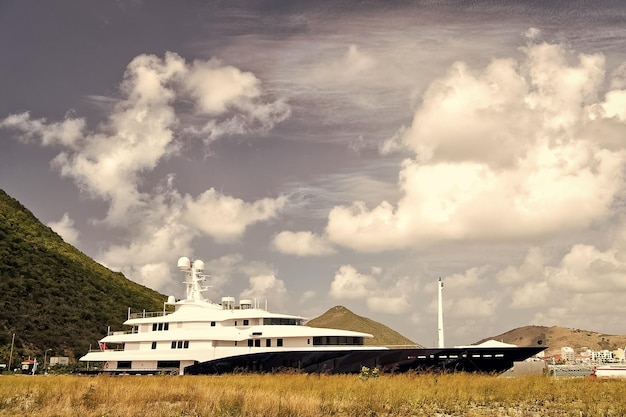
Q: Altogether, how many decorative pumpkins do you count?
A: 0